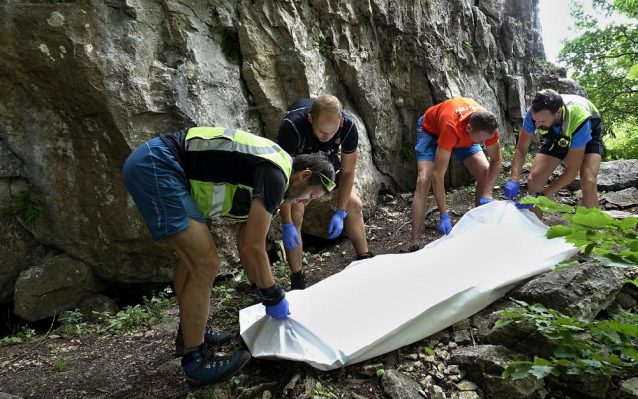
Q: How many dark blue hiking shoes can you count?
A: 2